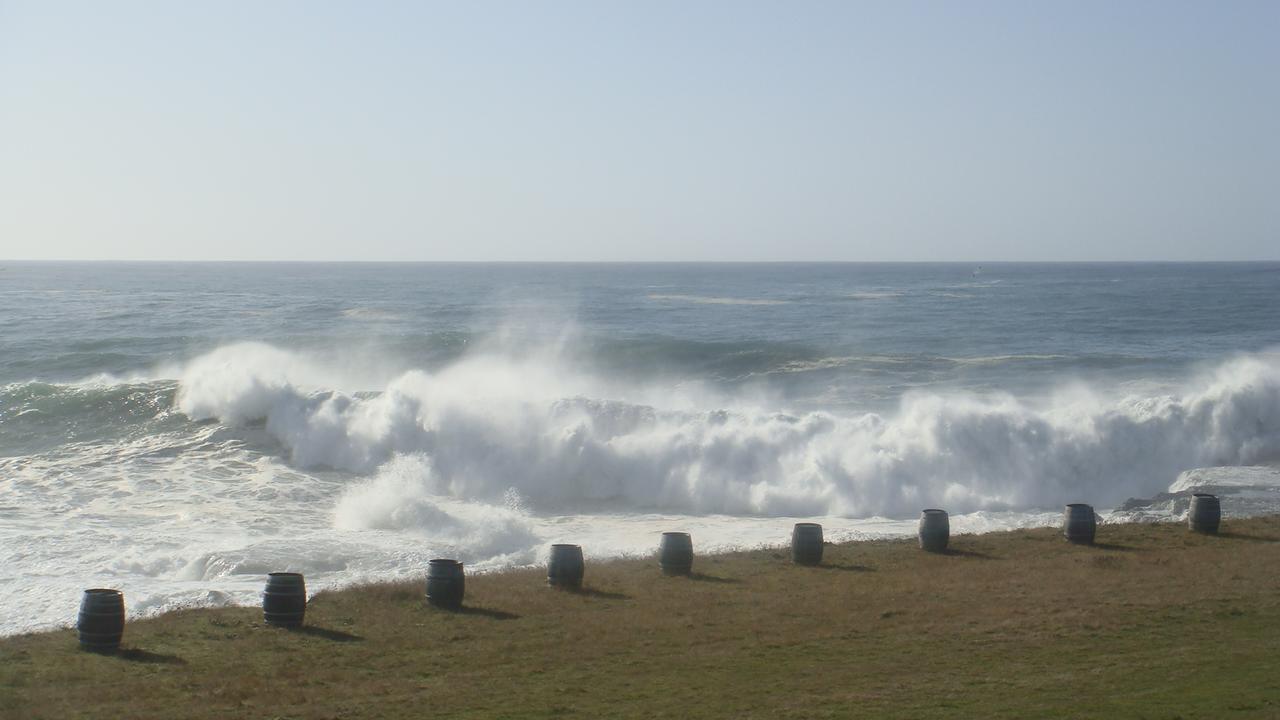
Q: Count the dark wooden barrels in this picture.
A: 9